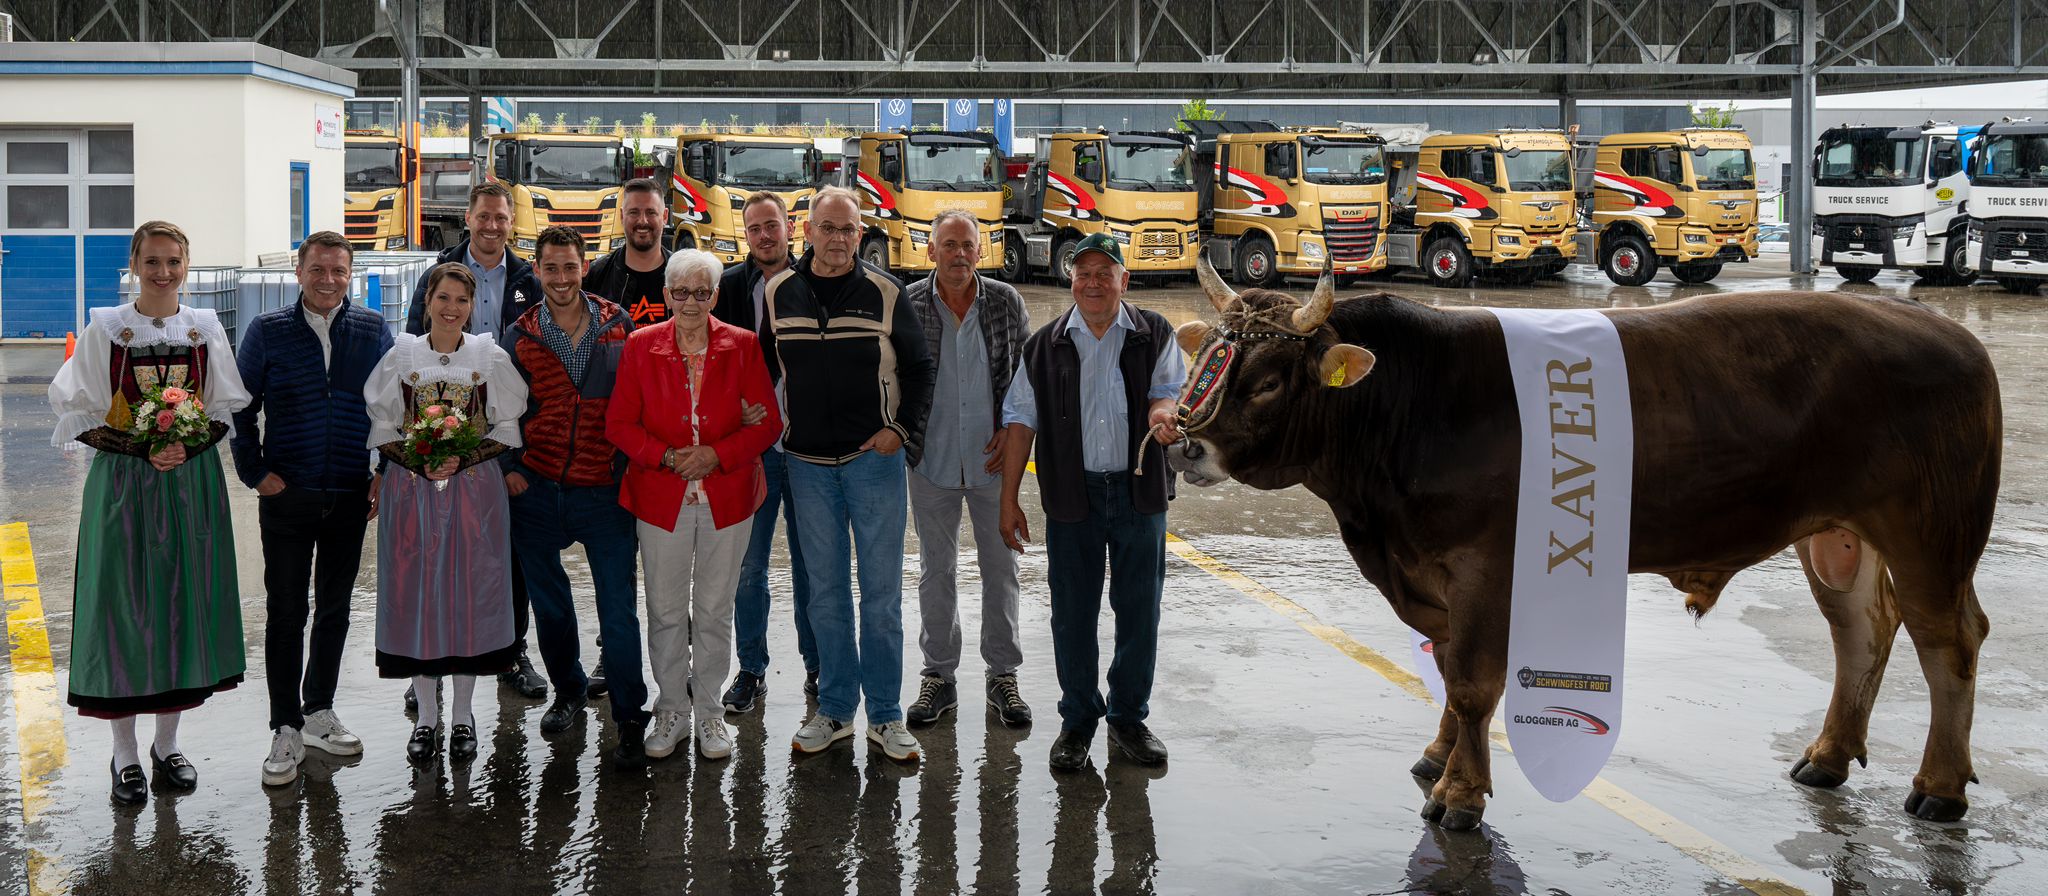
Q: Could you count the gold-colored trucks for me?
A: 8